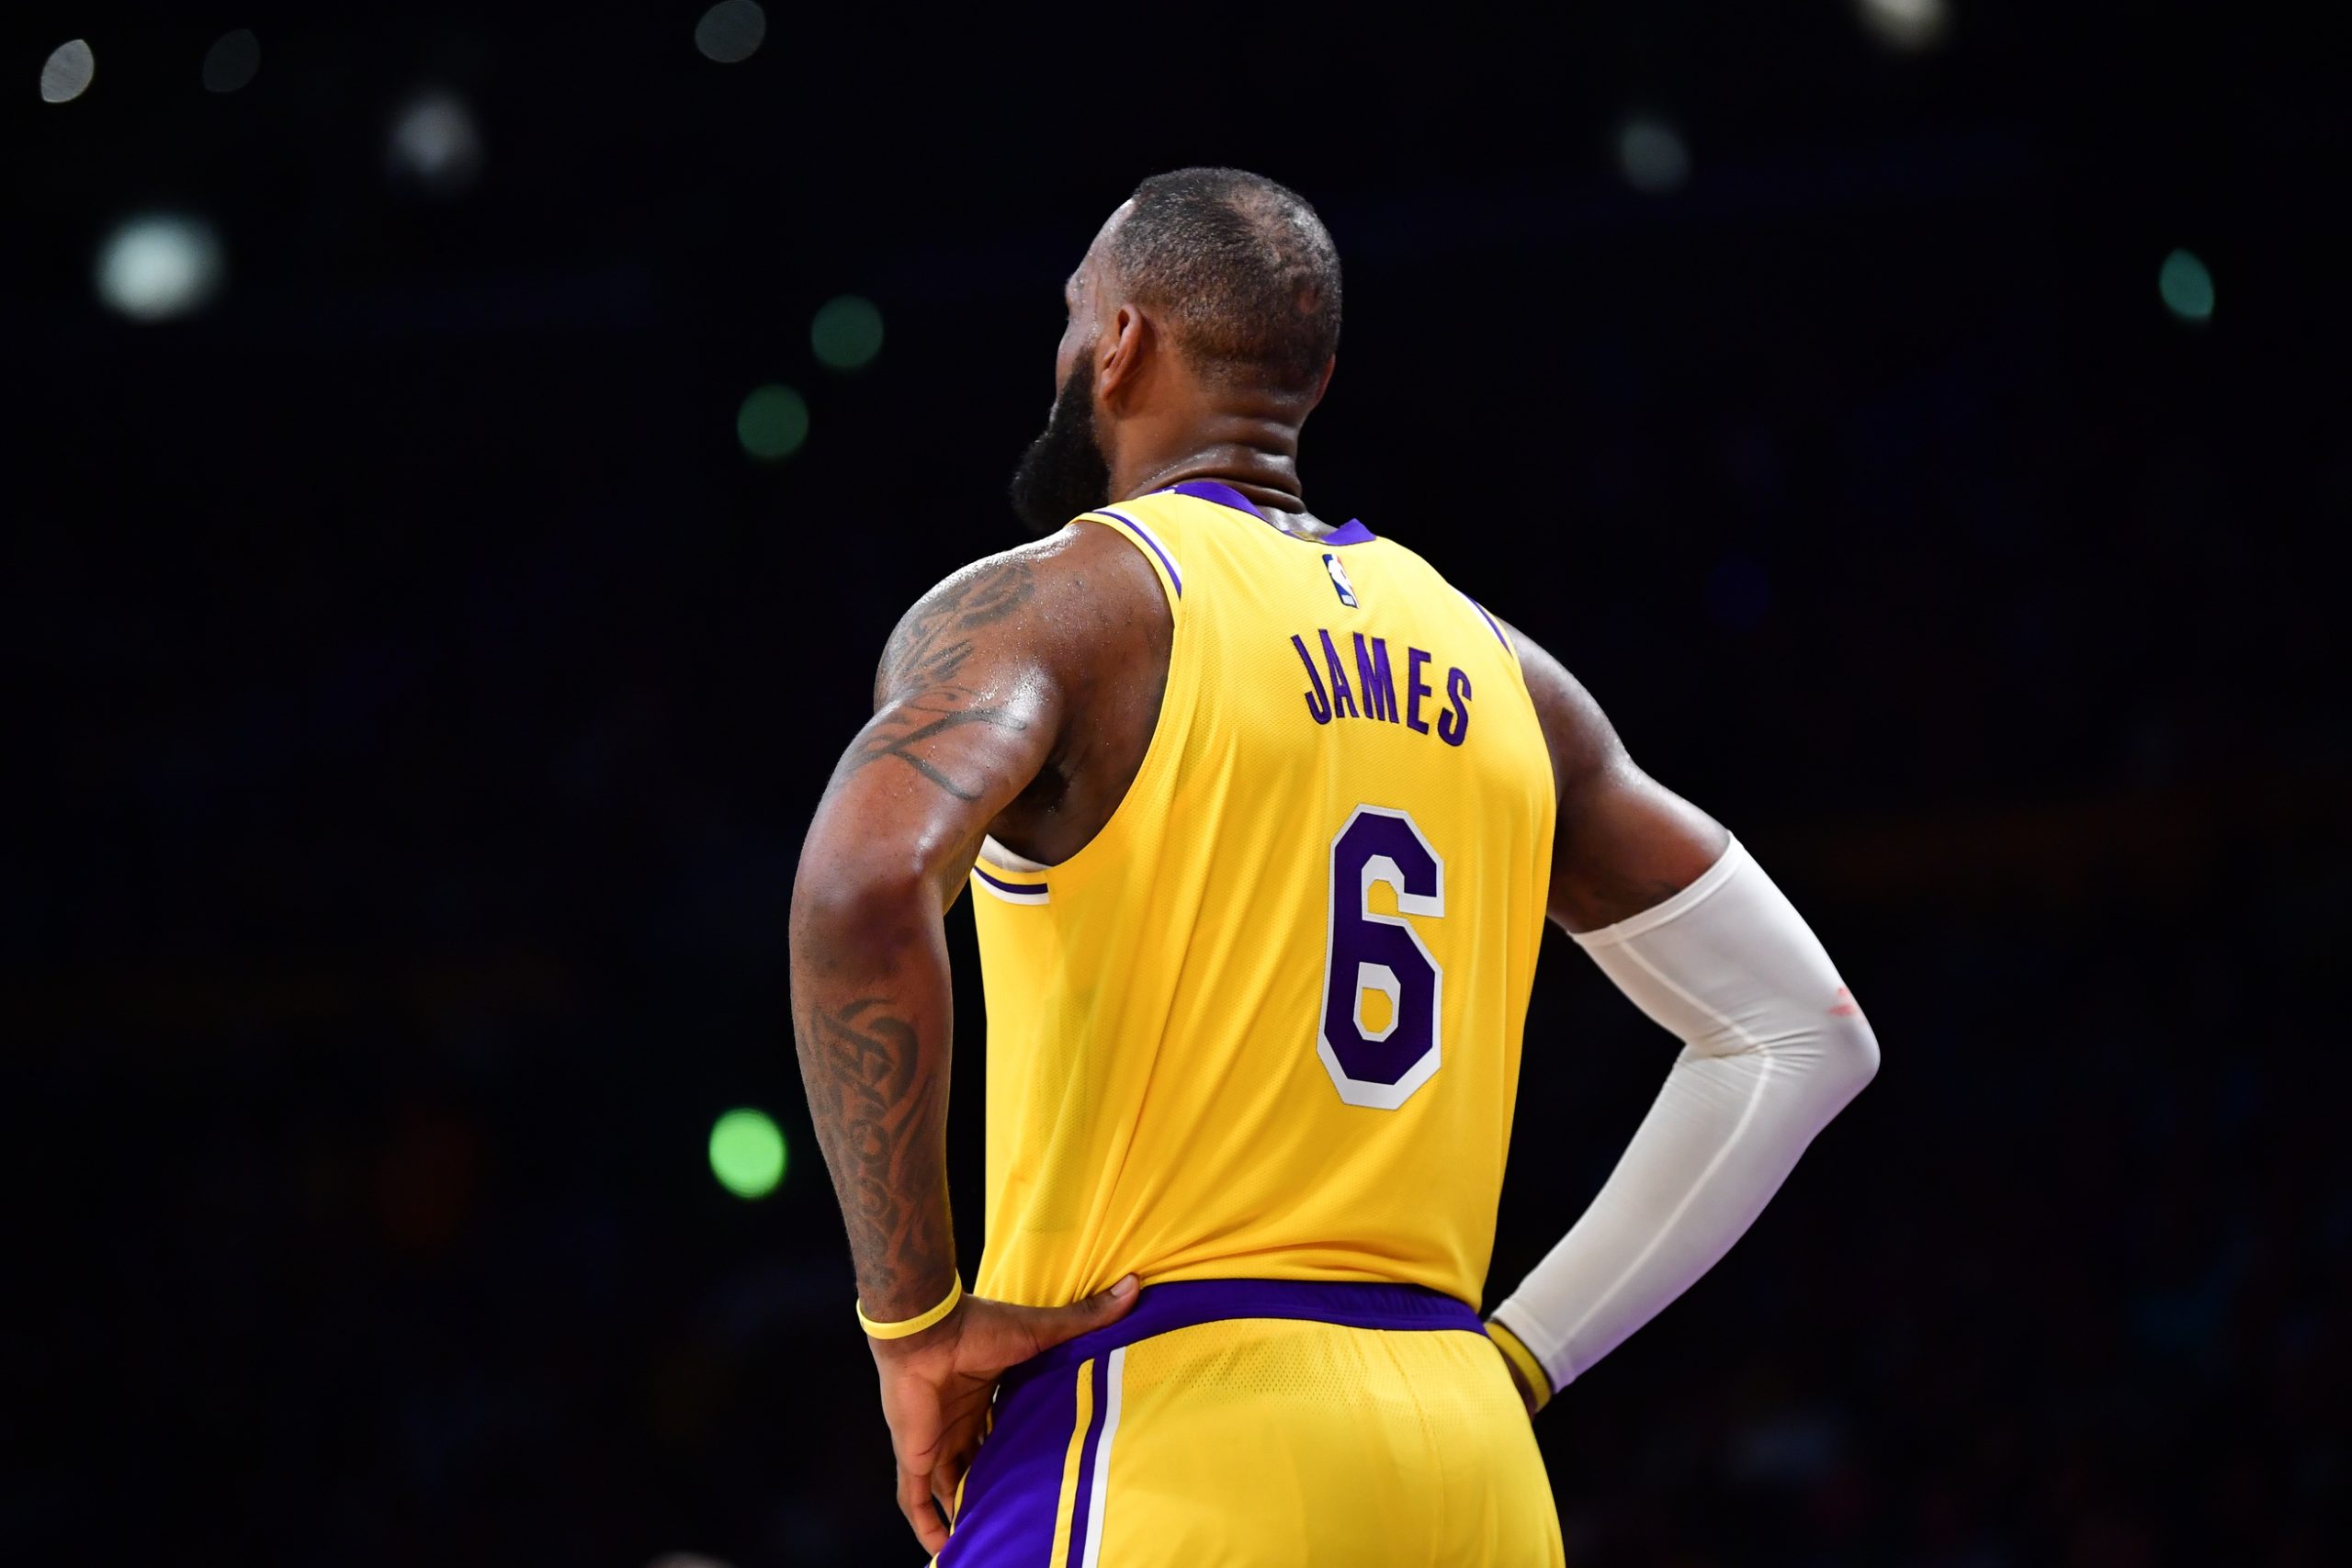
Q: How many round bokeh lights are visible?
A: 11